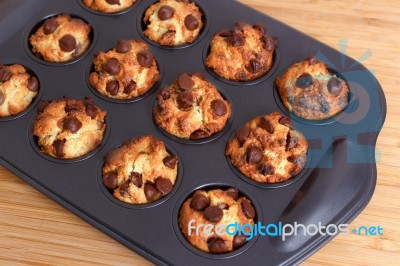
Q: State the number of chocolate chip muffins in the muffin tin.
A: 12